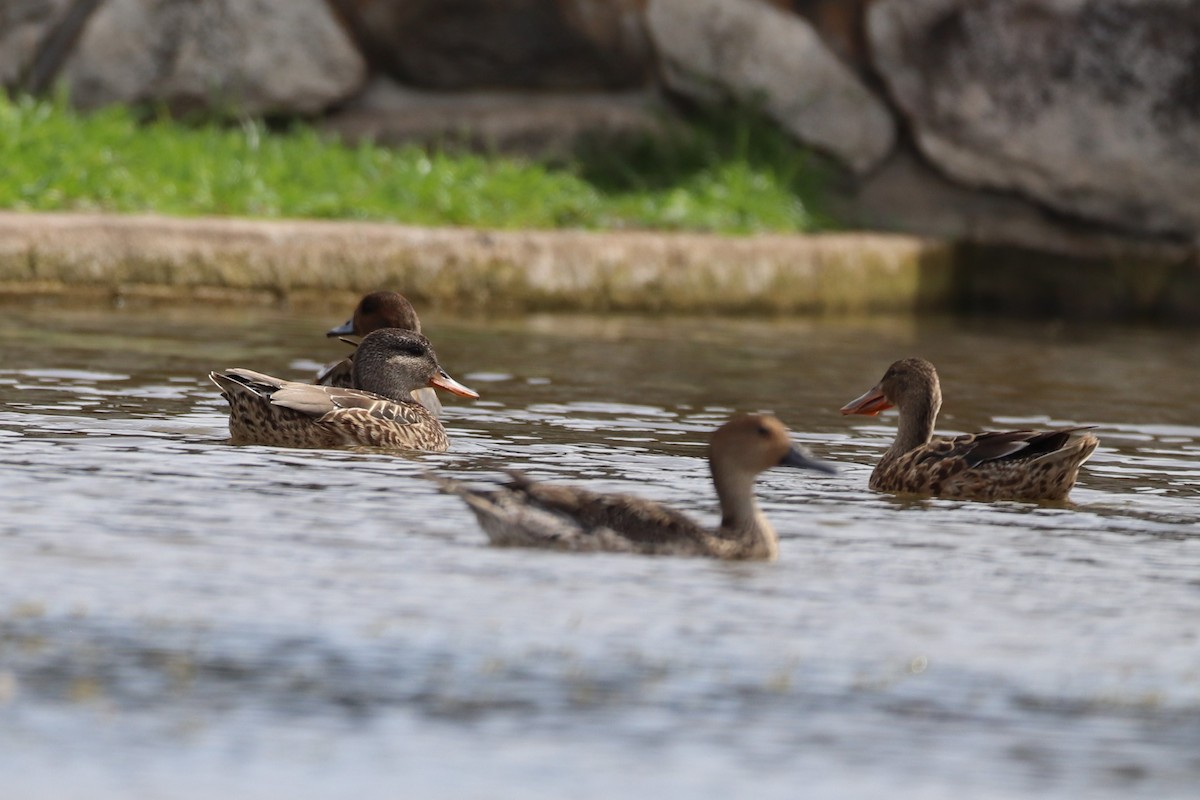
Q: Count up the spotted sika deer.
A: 0